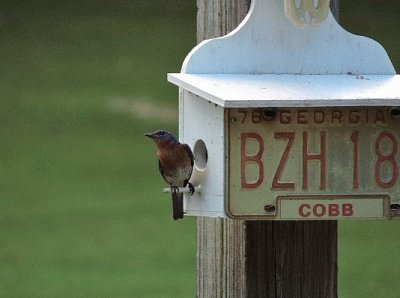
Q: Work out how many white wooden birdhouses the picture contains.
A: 1